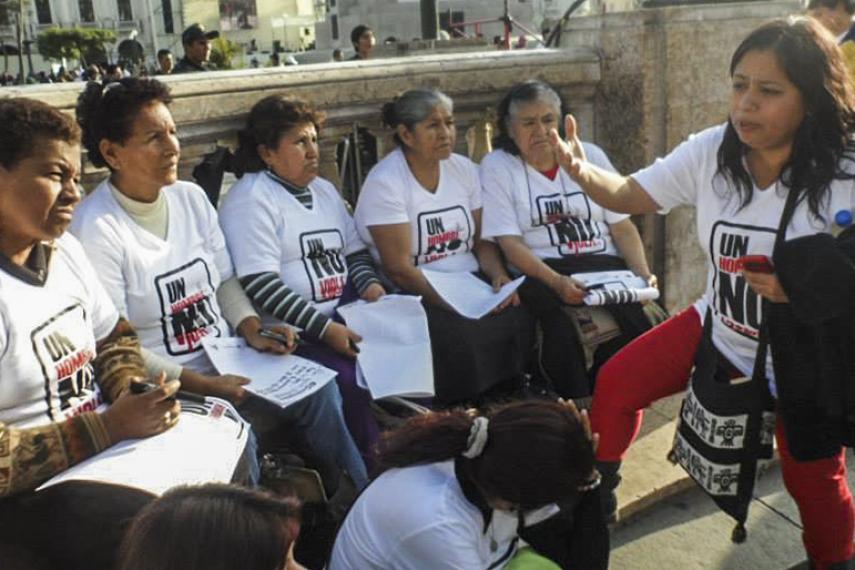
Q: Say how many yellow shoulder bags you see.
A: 0